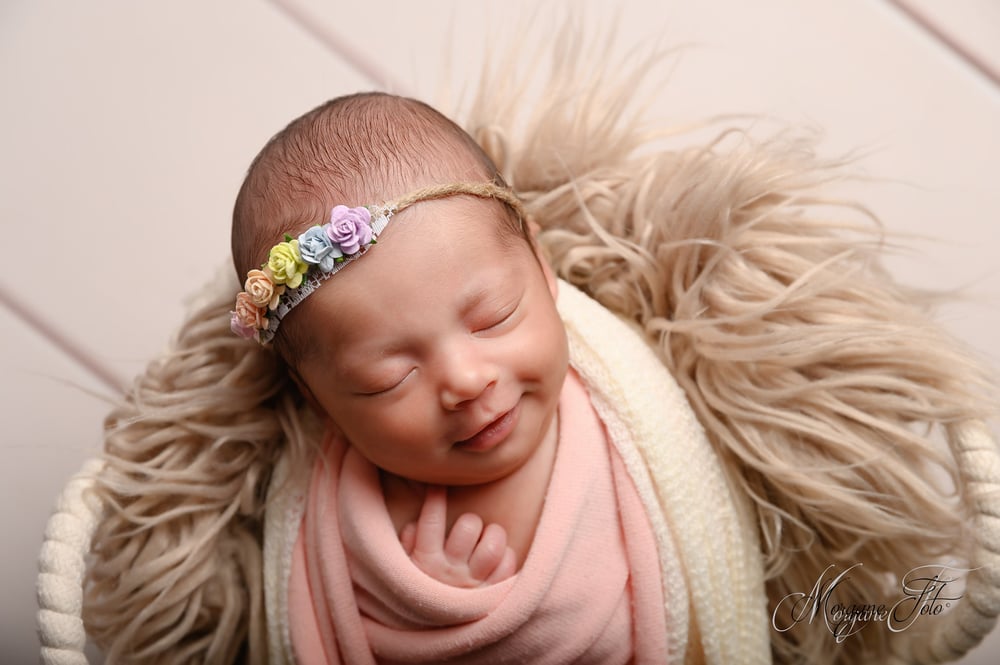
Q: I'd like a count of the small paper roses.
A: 6